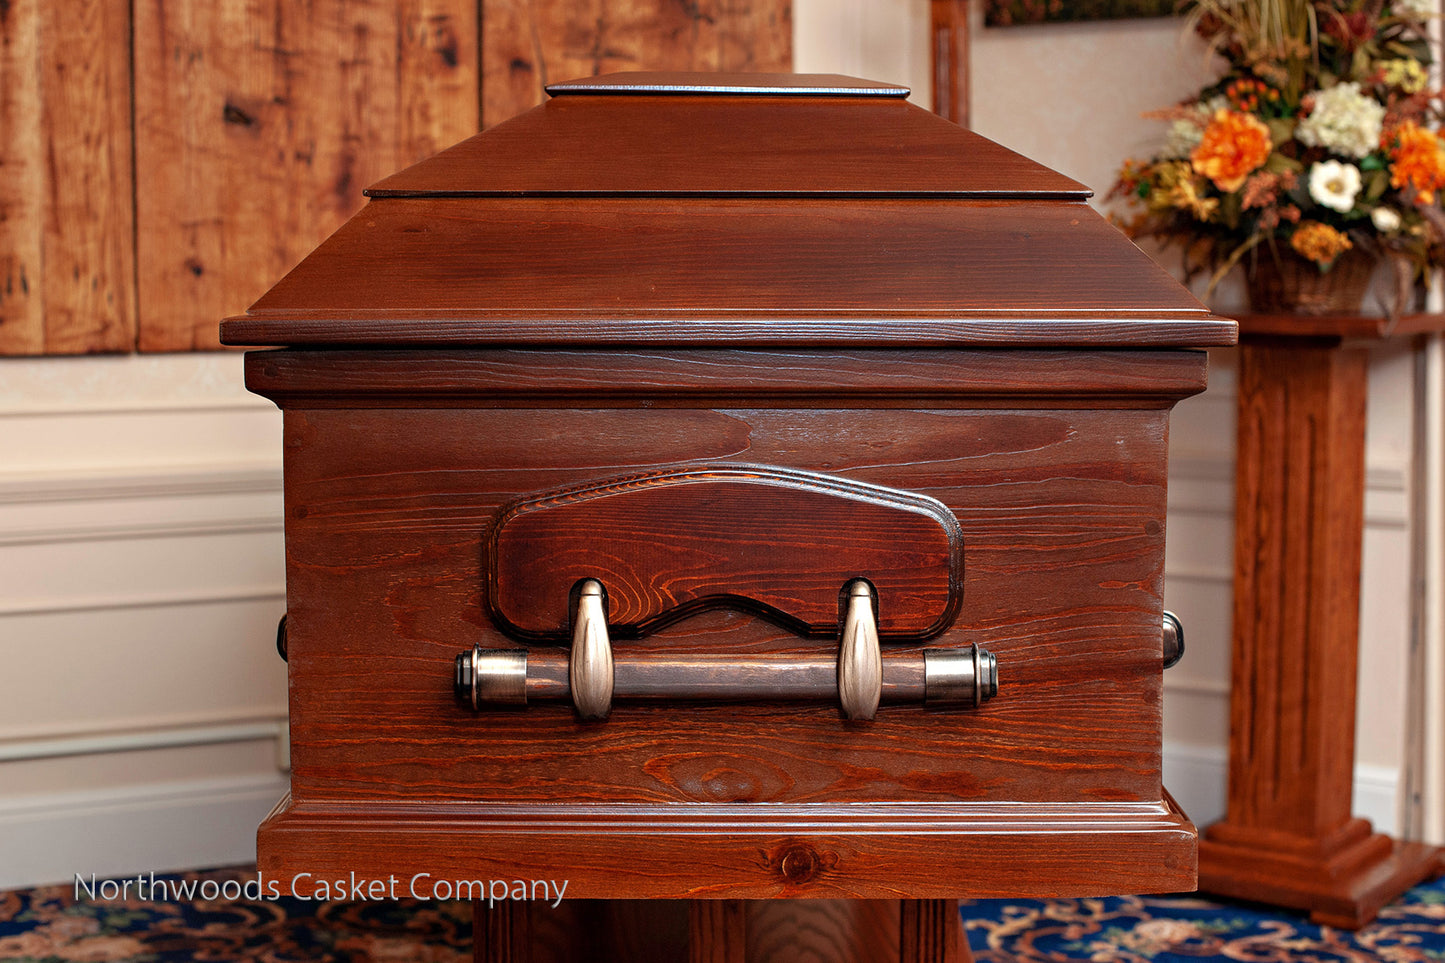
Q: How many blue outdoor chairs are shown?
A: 0